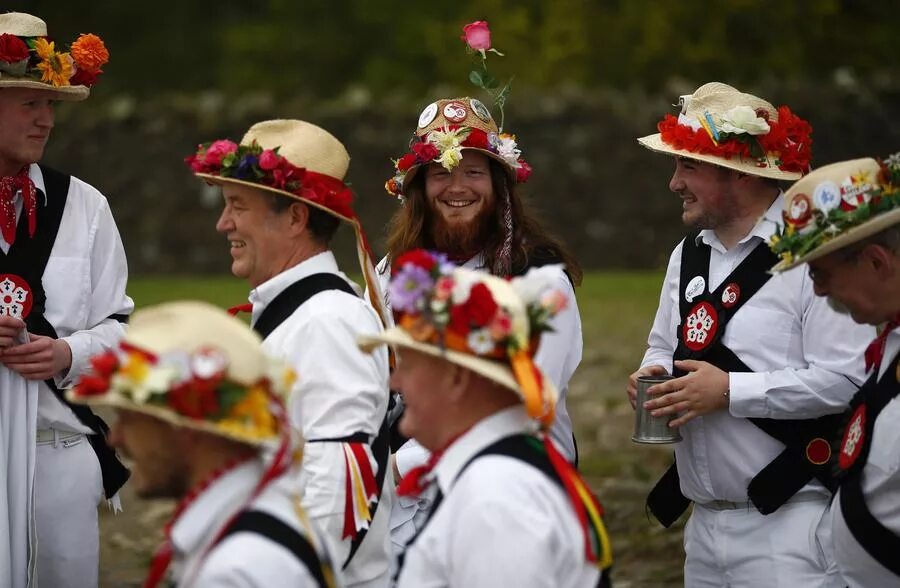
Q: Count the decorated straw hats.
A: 7